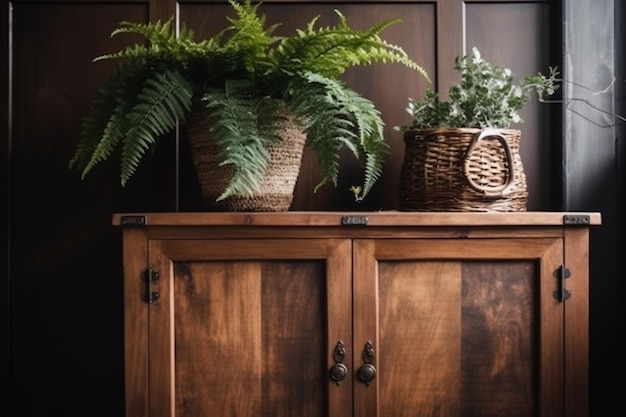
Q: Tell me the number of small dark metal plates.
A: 3